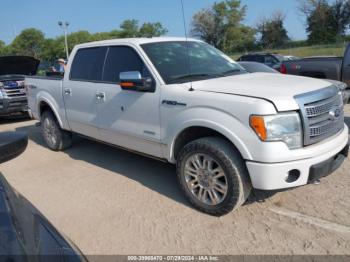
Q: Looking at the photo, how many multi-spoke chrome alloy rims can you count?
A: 2